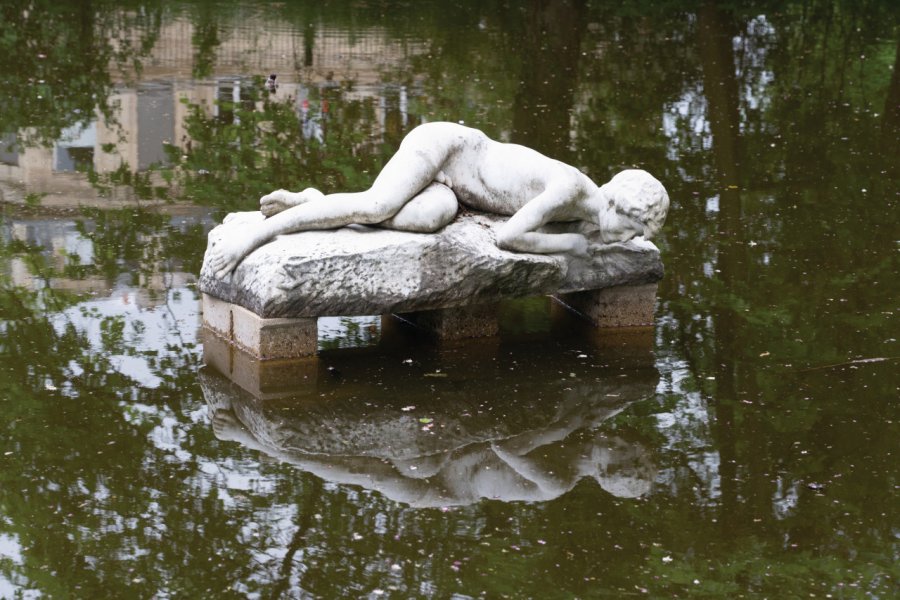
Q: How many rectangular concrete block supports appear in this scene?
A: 3